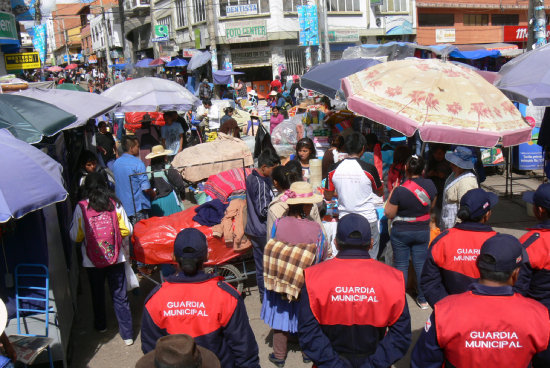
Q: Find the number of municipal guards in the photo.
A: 5